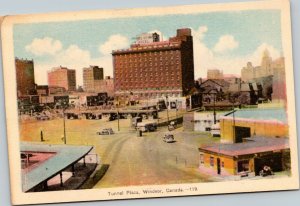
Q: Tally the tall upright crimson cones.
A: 0